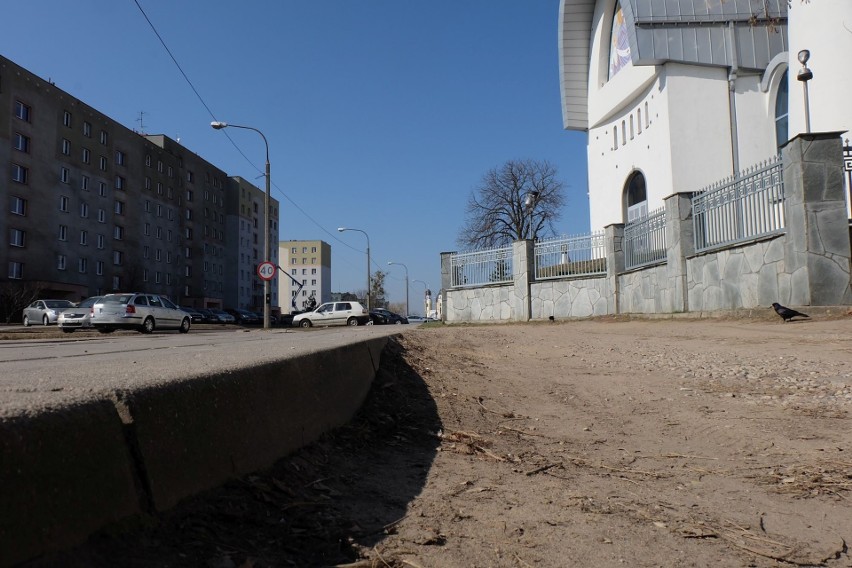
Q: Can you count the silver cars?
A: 3